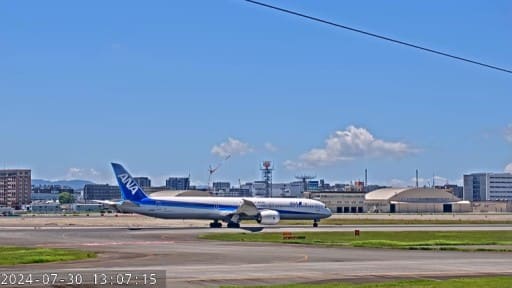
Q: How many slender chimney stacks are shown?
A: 2